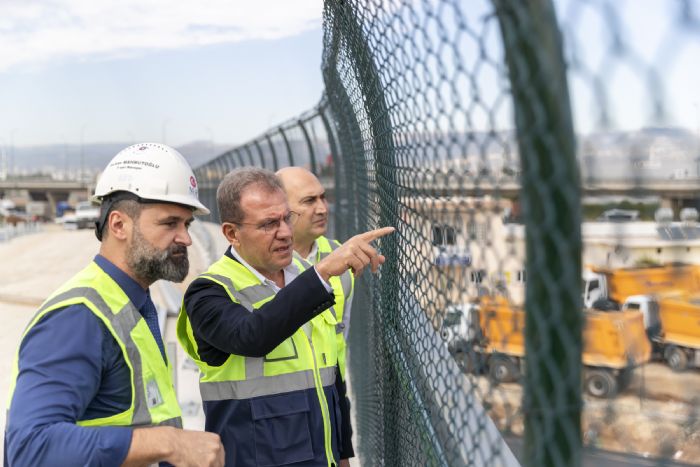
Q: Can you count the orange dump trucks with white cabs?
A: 3